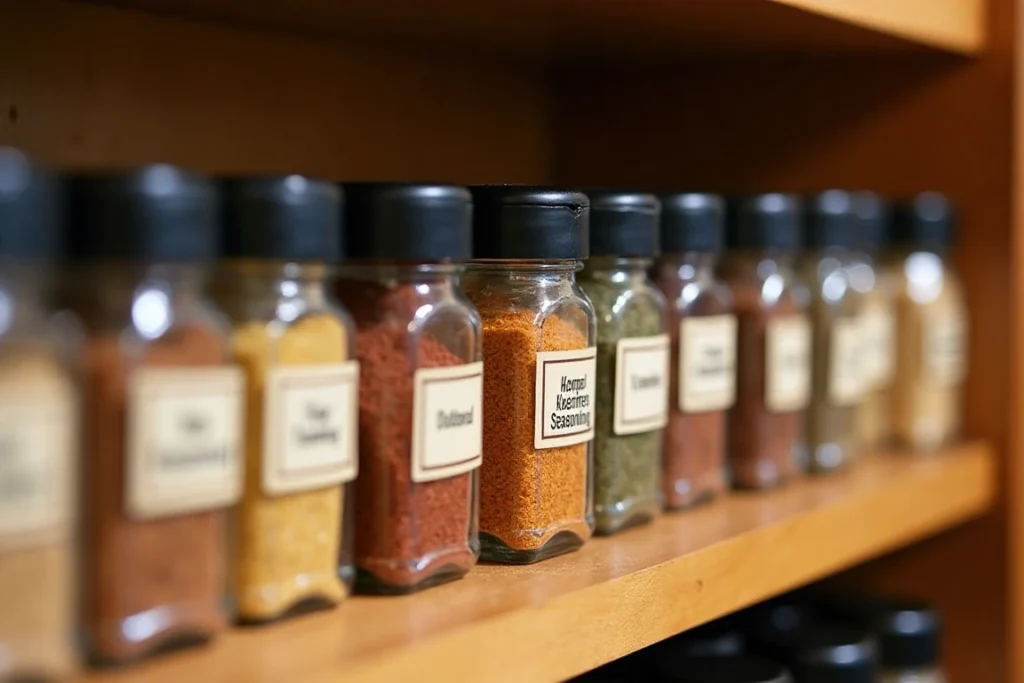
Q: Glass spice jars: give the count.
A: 11